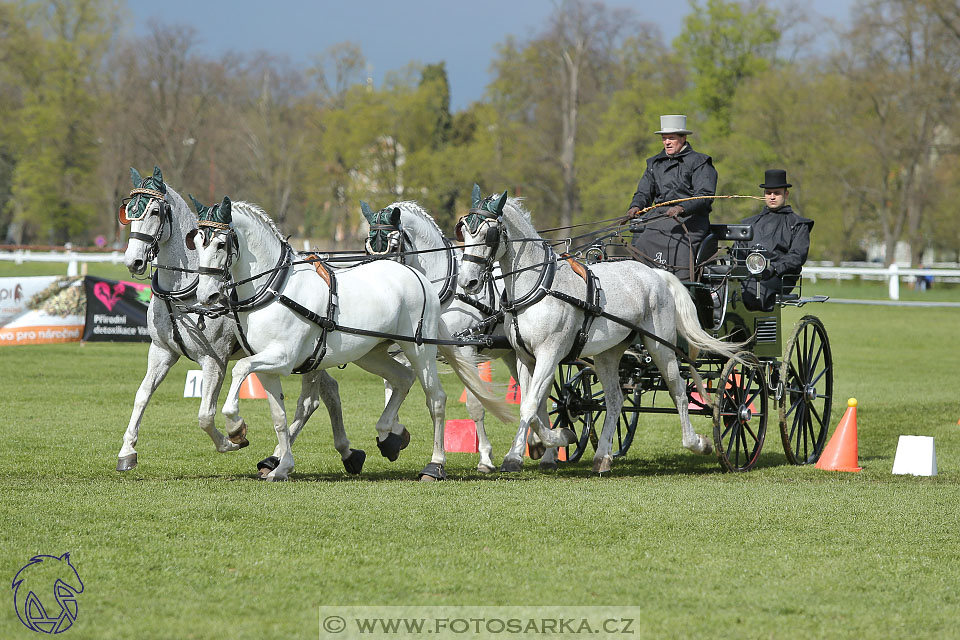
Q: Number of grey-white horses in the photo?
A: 4